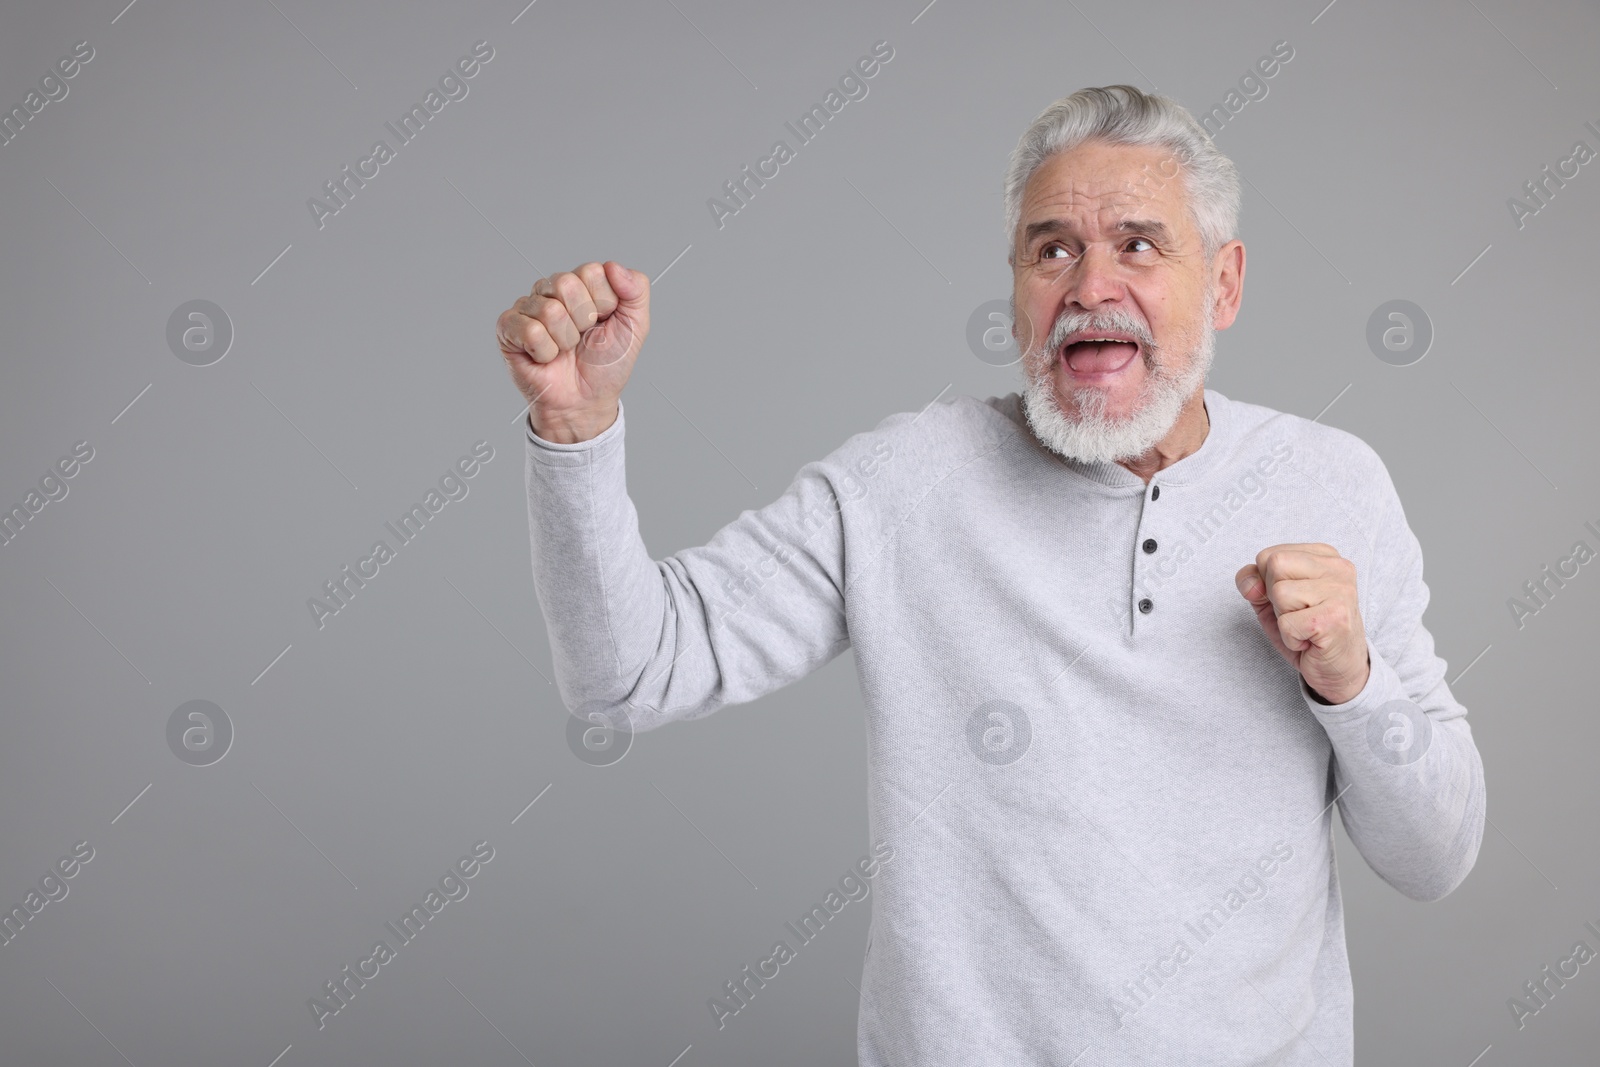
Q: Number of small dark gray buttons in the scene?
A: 3